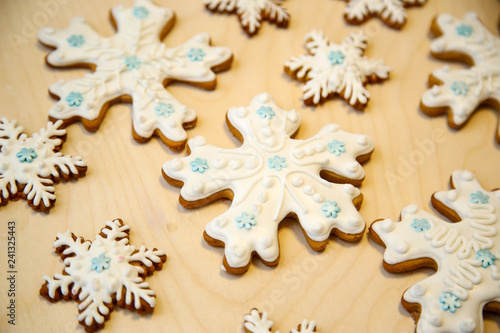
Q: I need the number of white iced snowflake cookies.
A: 10